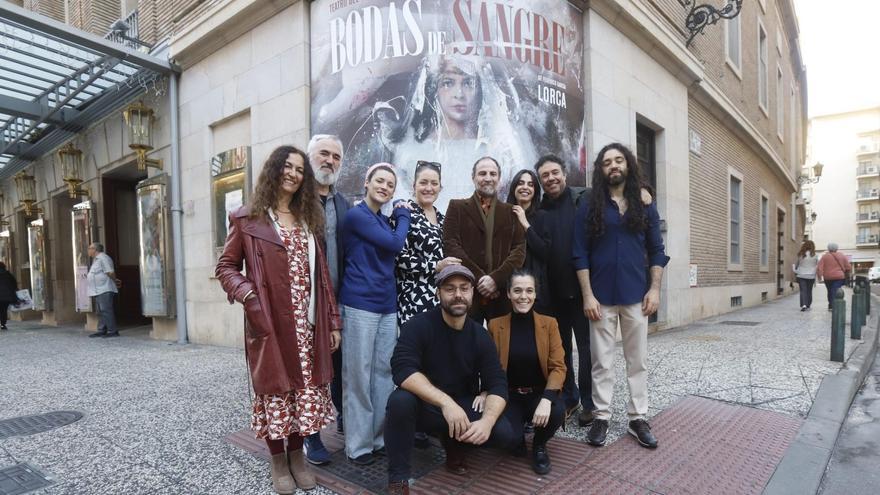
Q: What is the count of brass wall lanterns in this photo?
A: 3